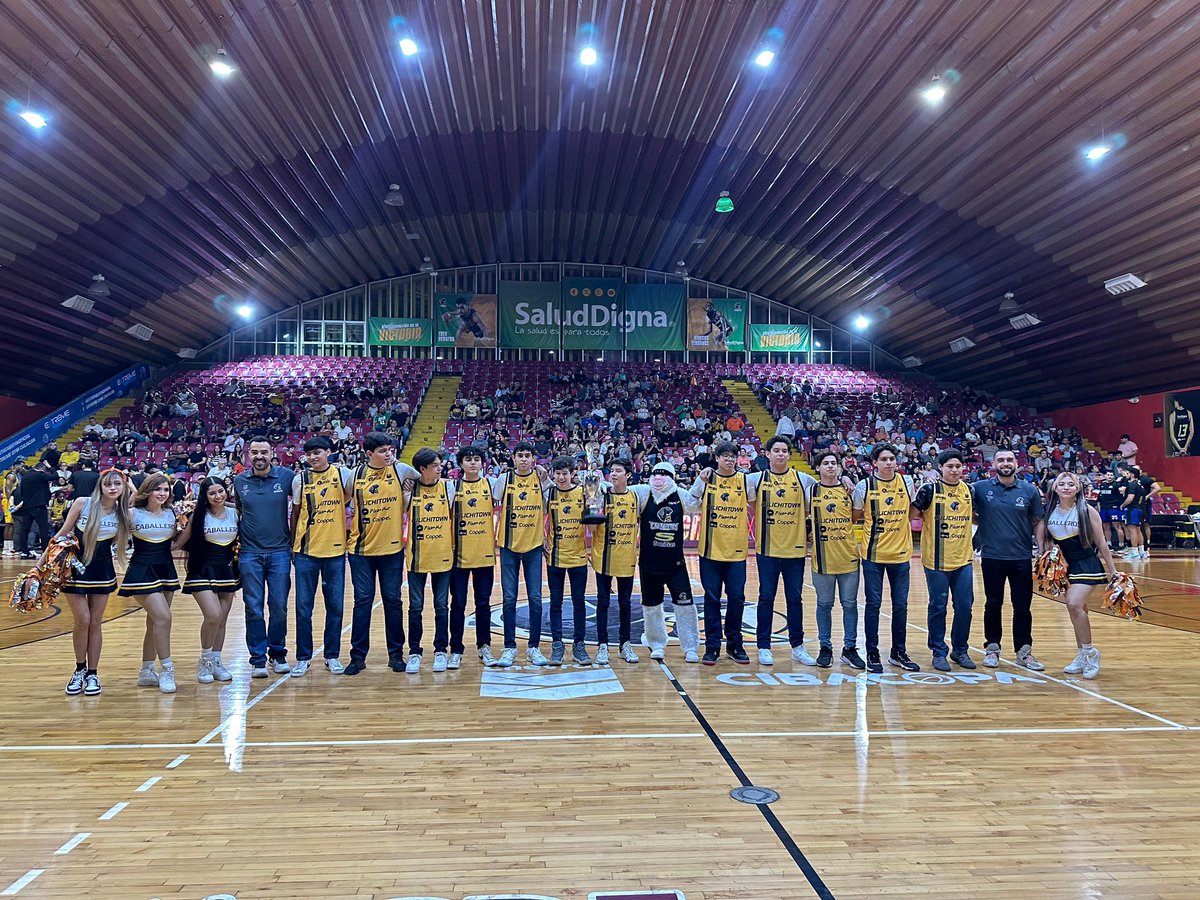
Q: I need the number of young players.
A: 12